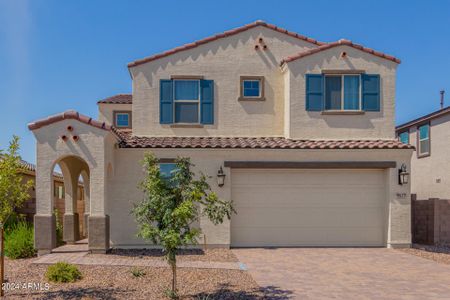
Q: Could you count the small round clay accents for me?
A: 7